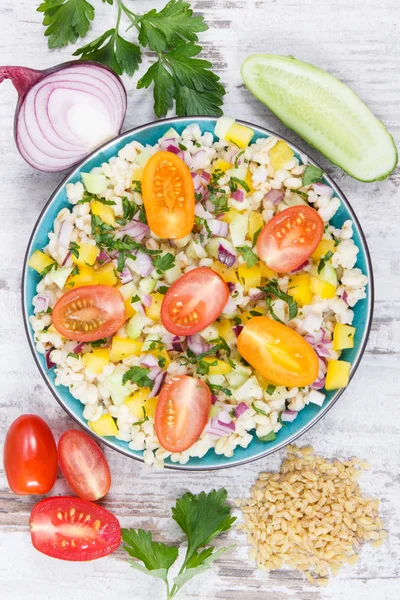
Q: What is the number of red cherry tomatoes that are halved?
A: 6